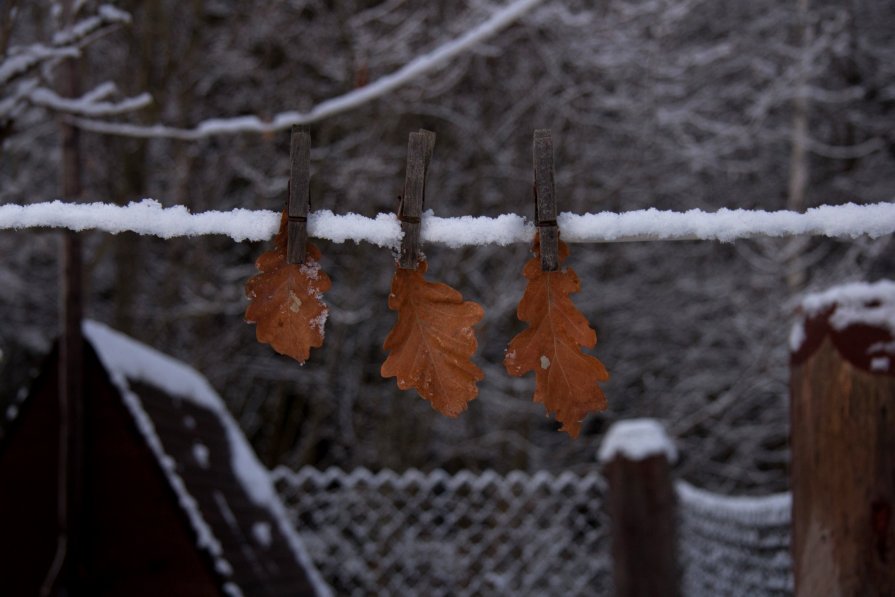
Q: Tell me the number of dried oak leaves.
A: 3